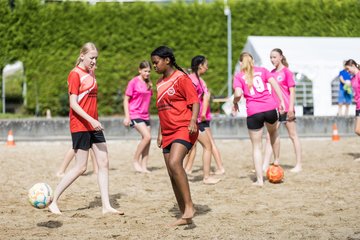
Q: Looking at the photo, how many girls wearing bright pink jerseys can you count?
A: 5